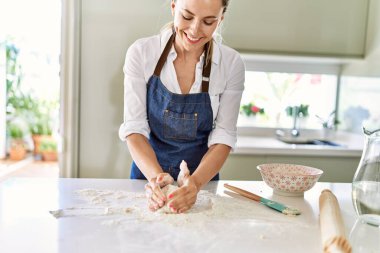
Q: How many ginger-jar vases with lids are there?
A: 0